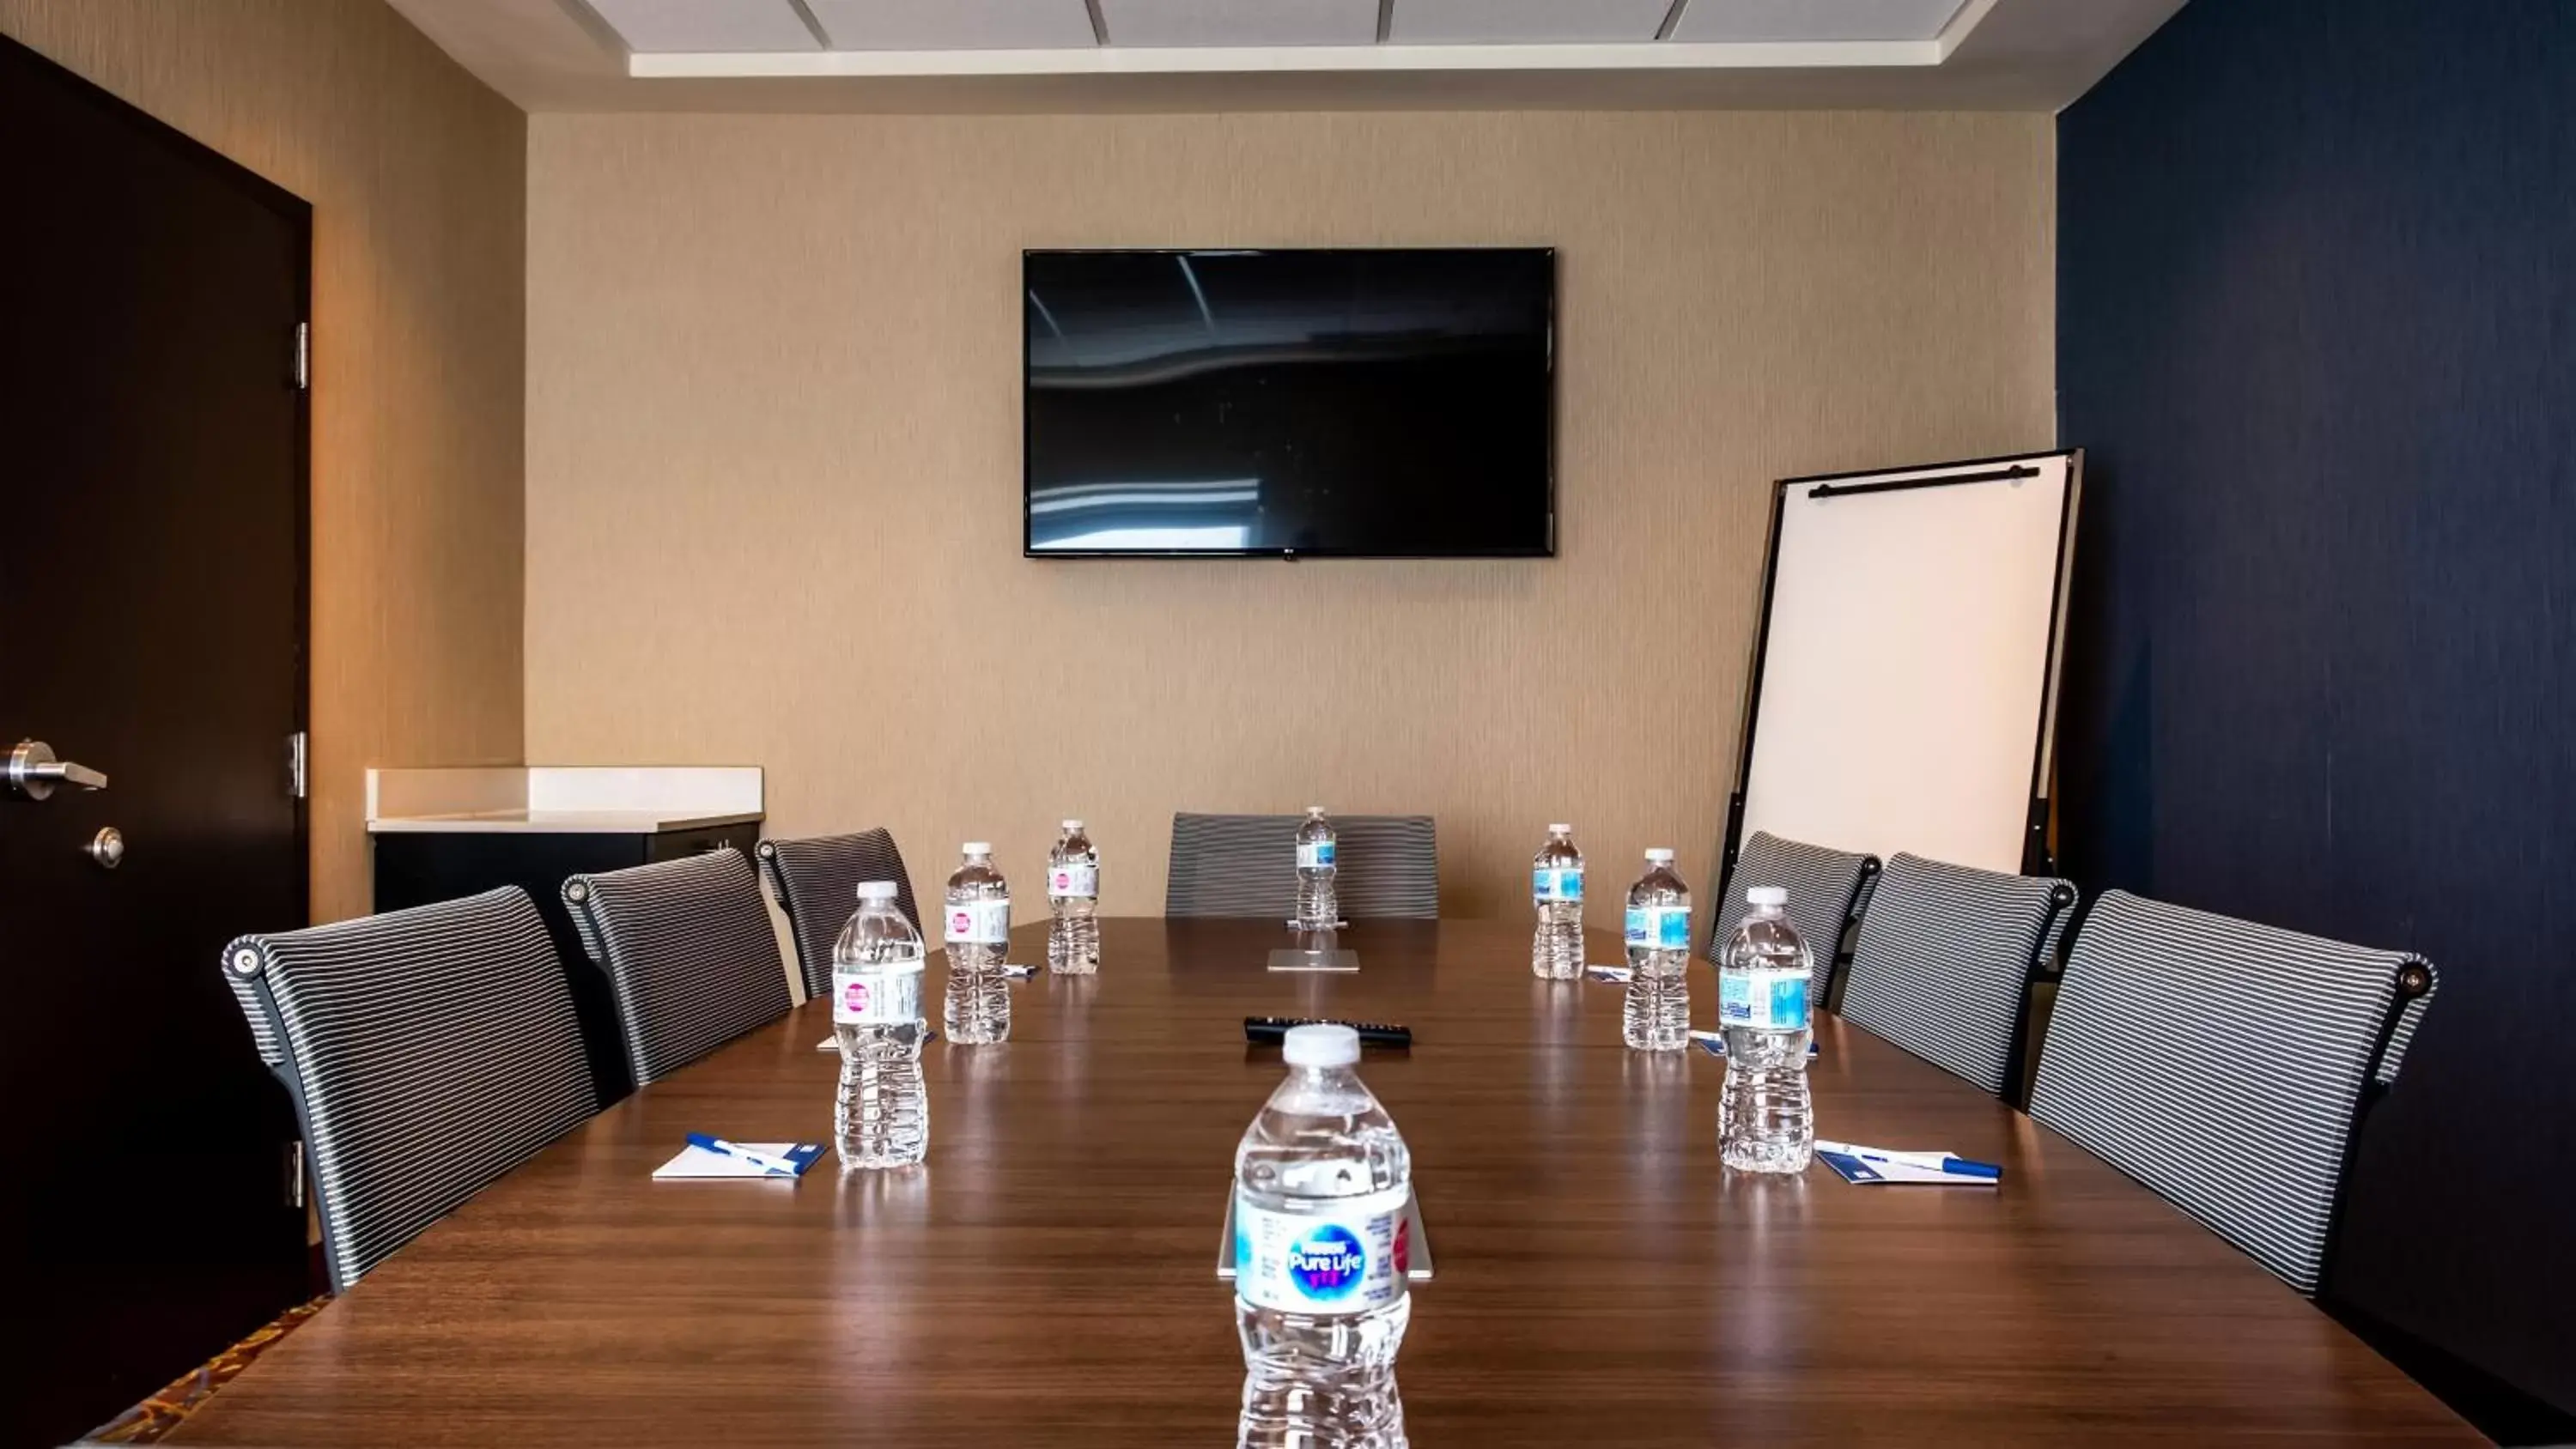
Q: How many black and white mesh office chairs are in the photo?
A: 7